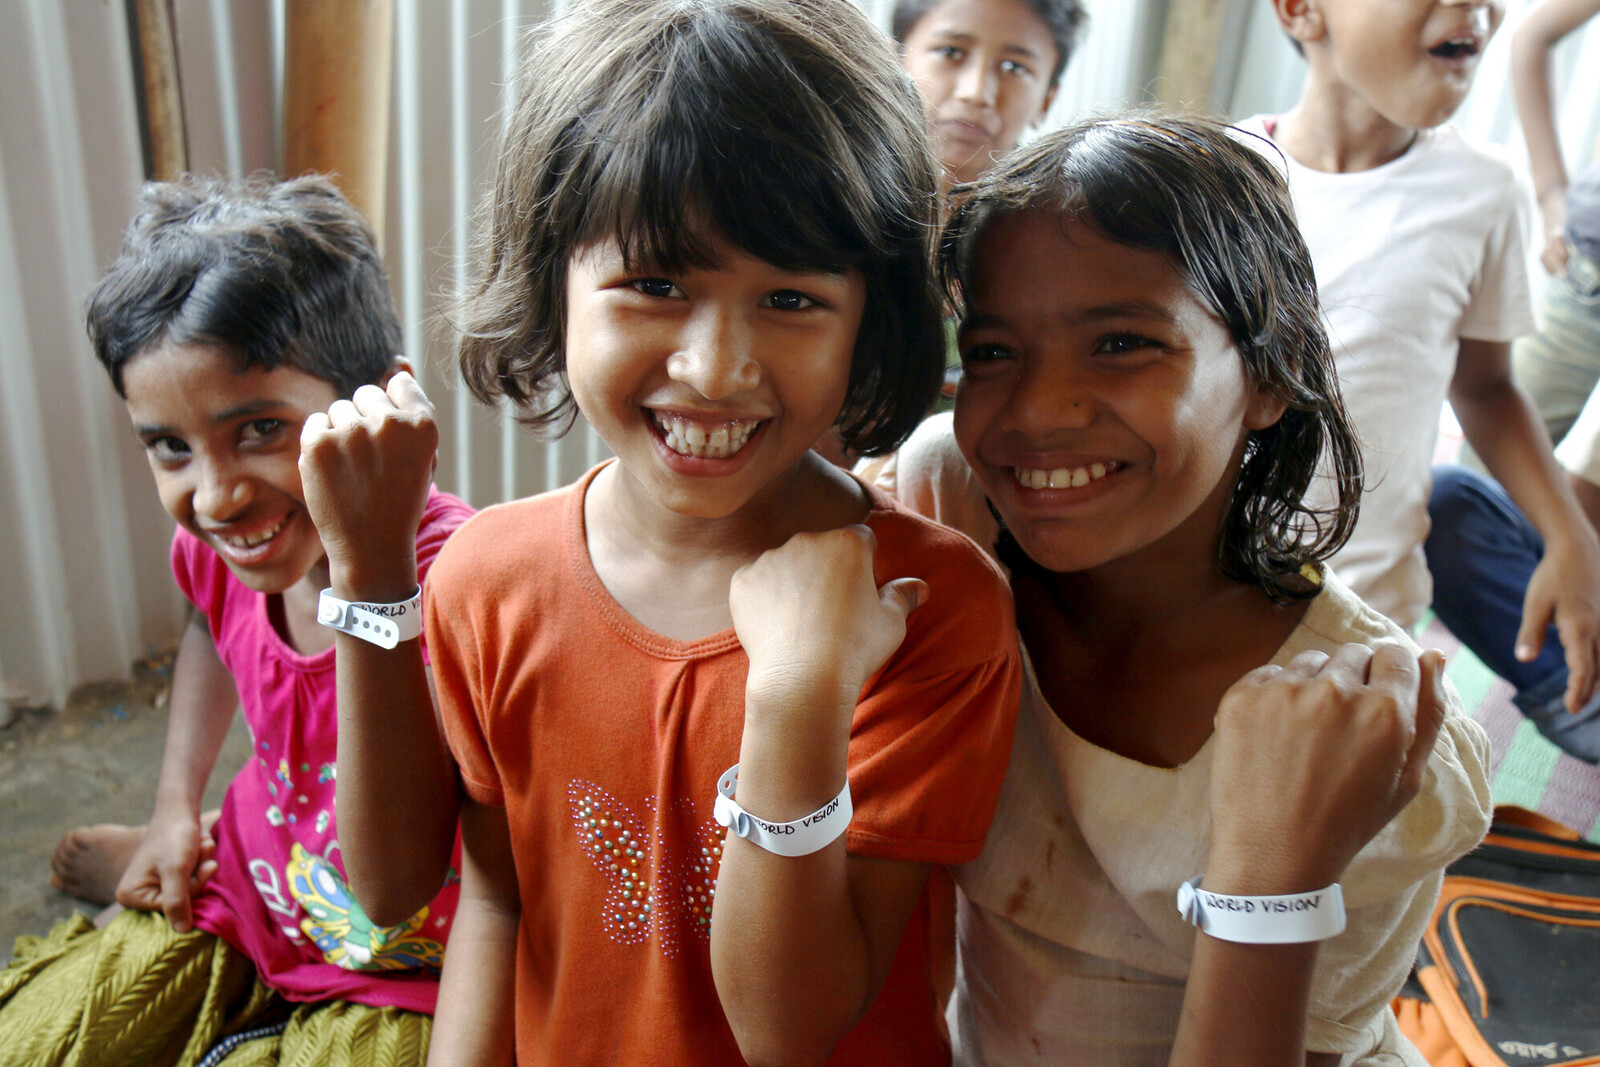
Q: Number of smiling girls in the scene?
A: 3